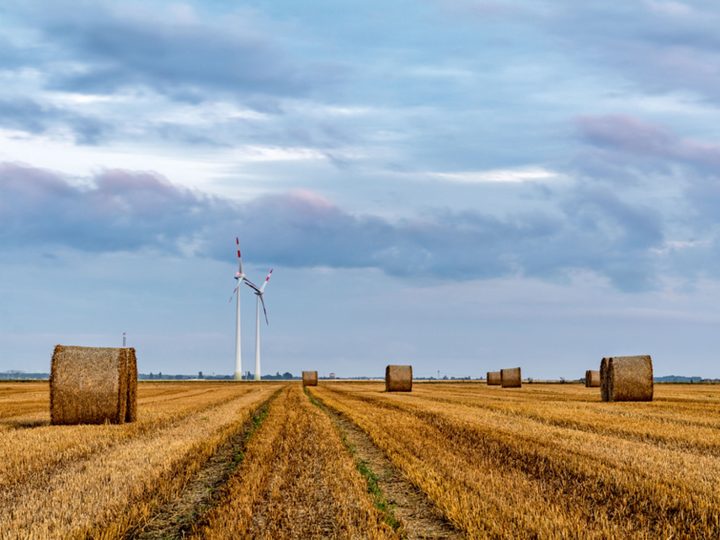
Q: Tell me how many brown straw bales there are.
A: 7